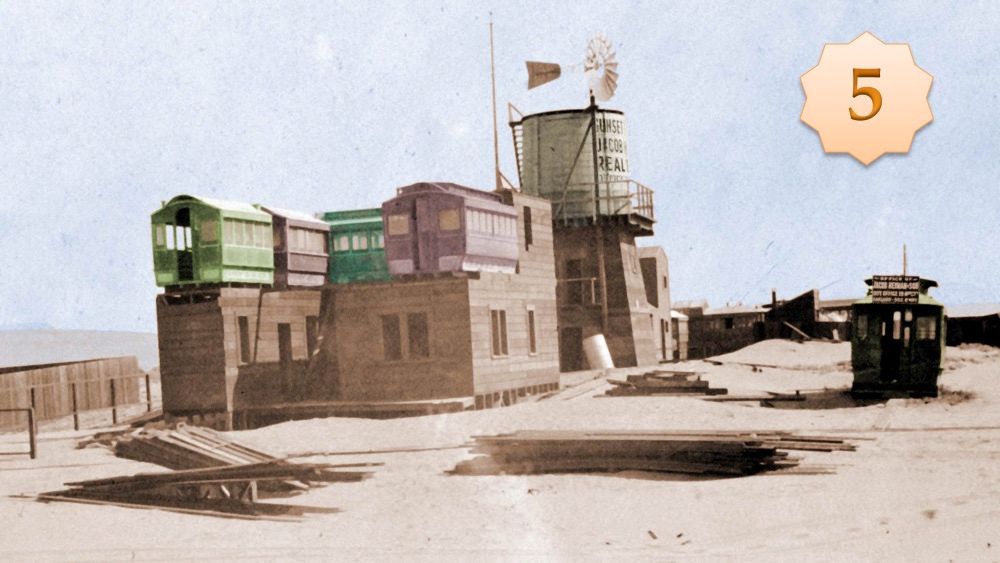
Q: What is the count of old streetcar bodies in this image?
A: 5